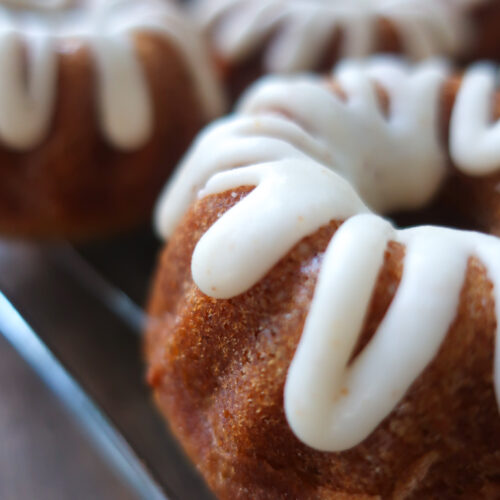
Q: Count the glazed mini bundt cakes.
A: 3